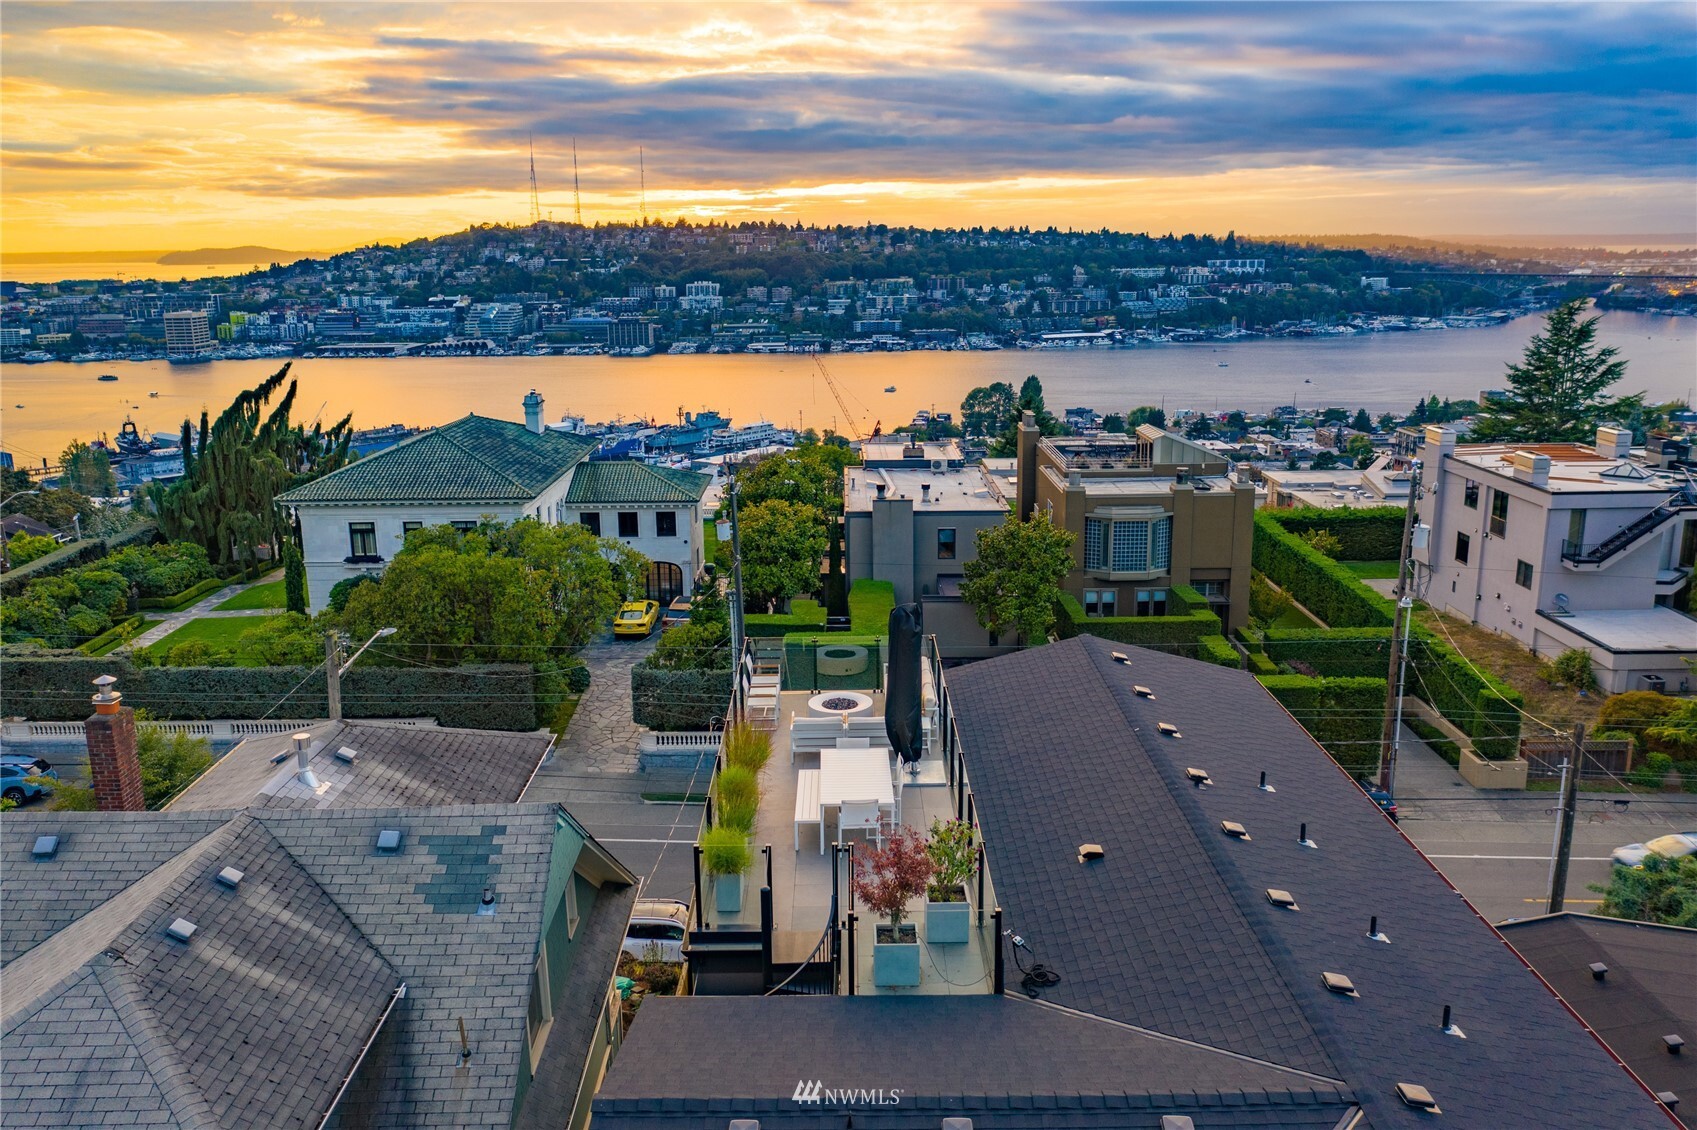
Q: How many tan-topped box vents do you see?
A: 9